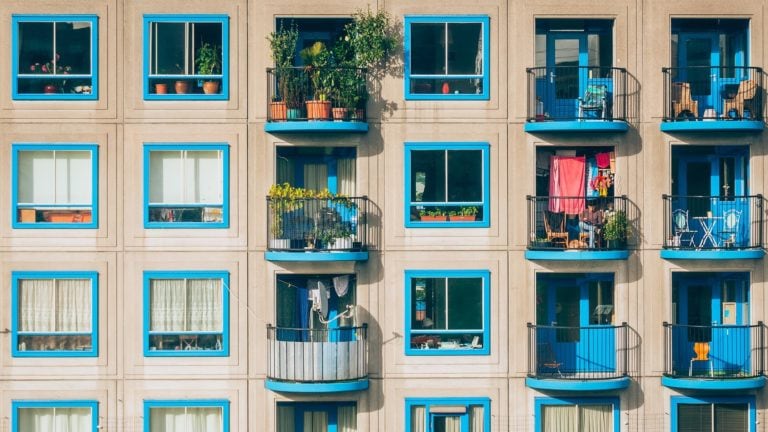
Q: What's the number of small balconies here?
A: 9